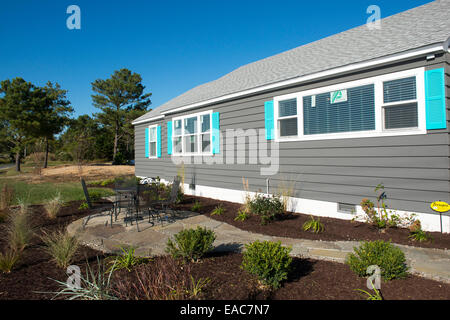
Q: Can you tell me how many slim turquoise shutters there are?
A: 6